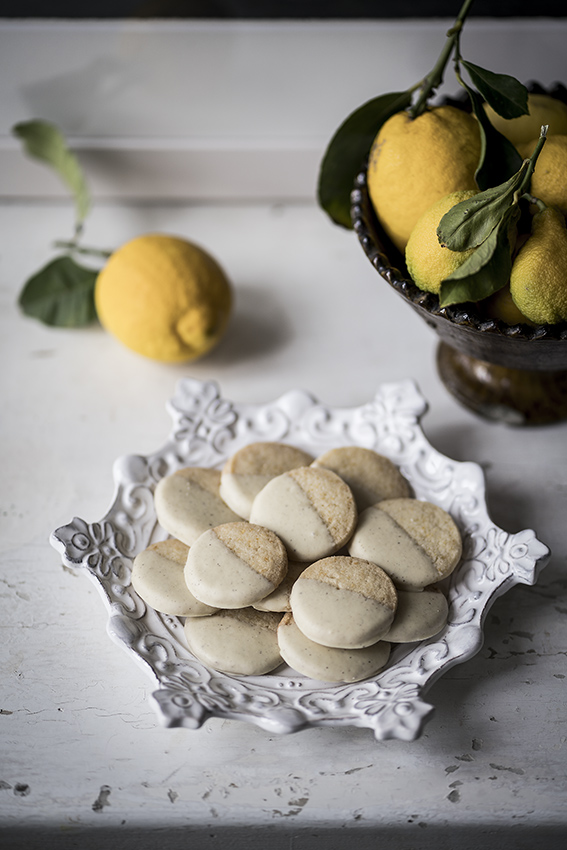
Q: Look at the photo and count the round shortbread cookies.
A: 12